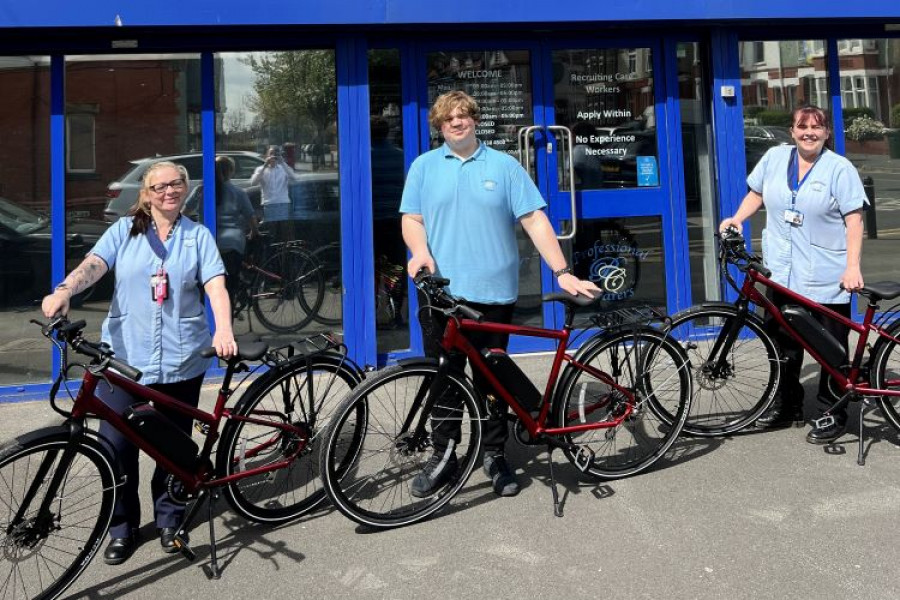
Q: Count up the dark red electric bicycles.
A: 3